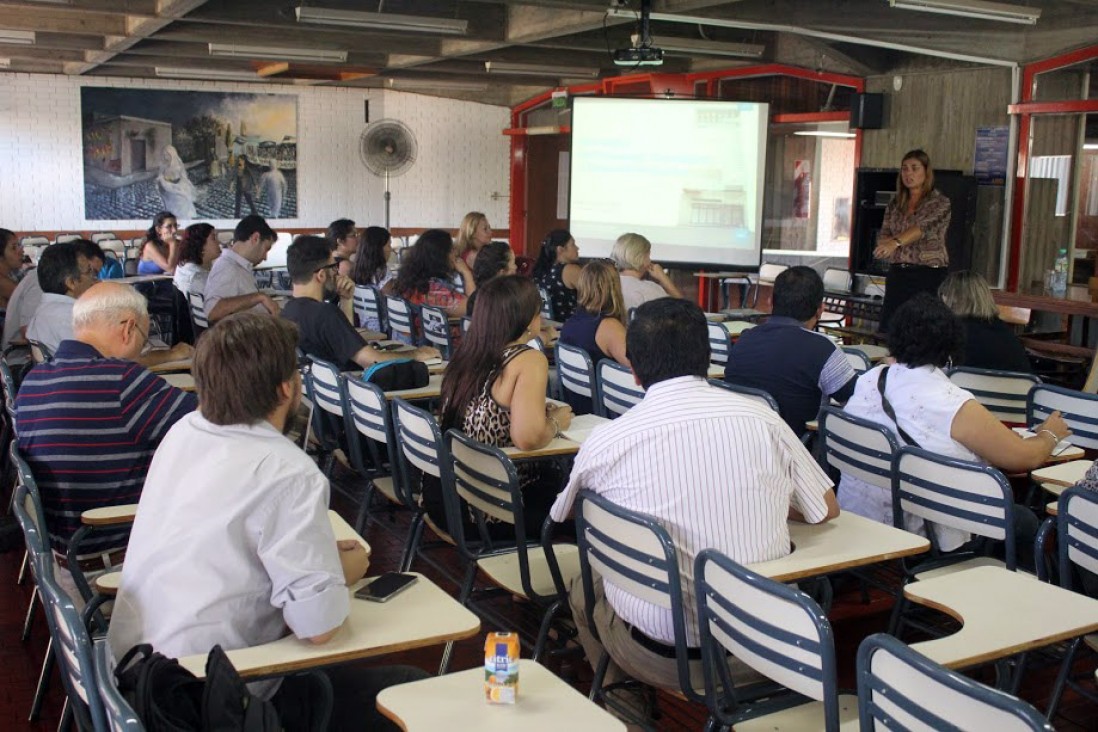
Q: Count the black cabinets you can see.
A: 1